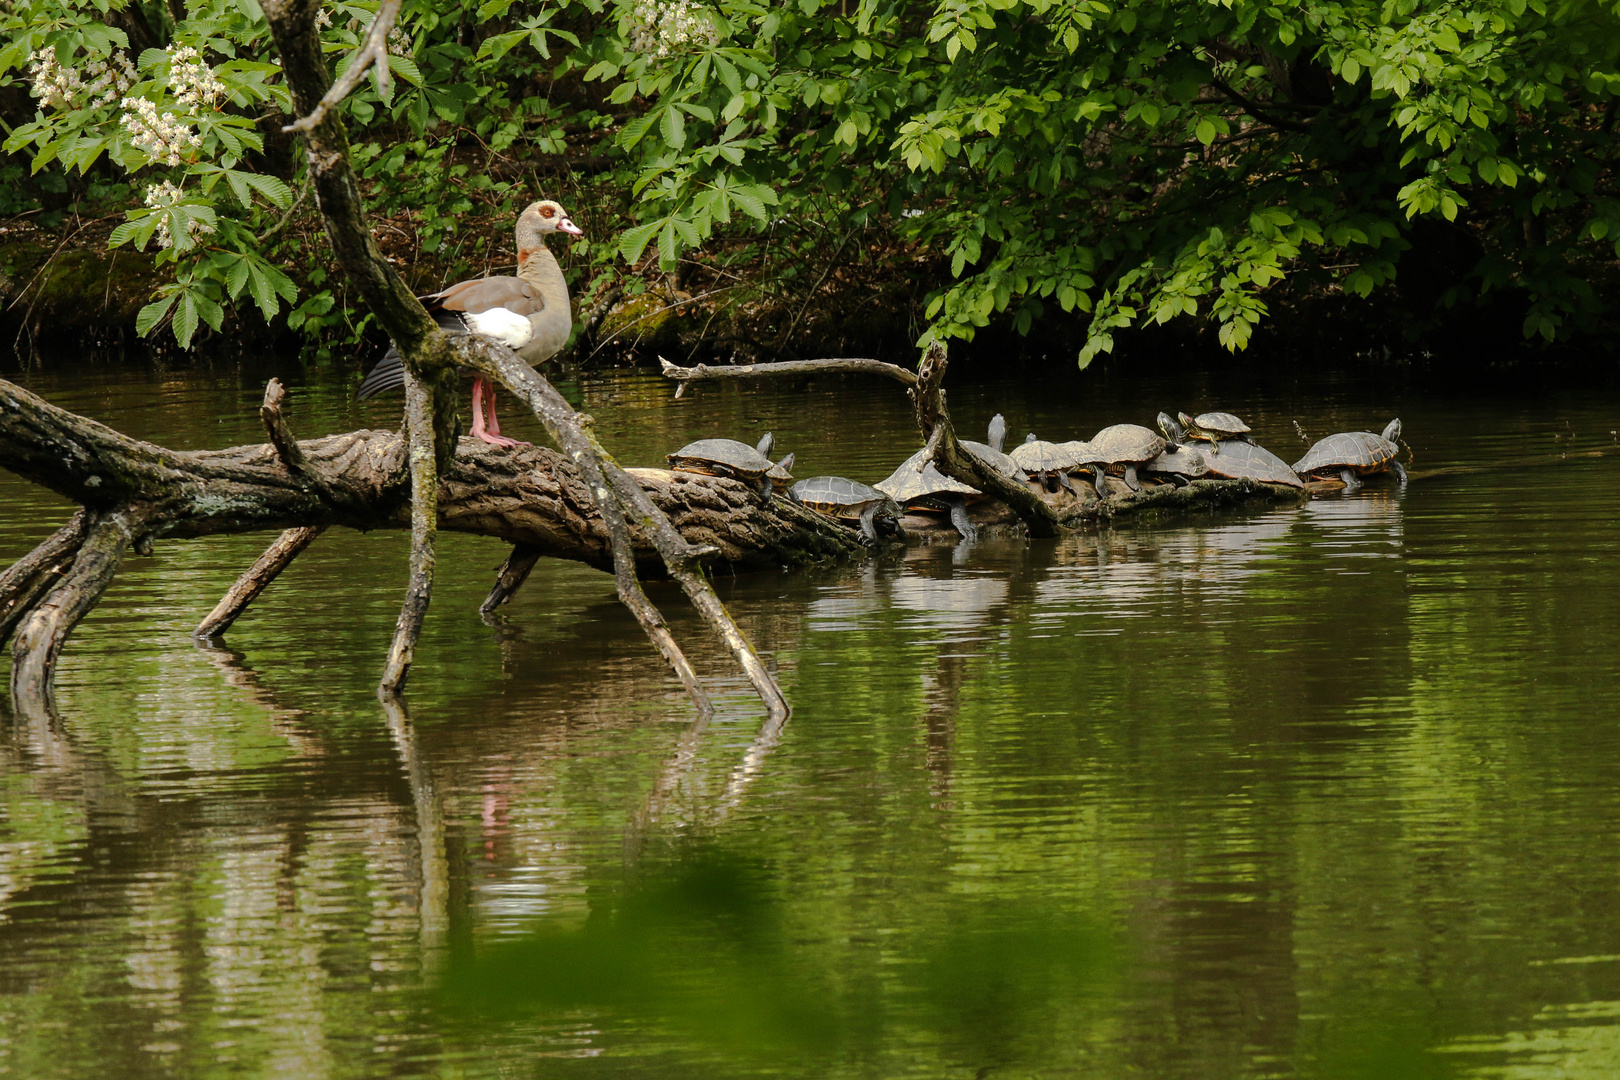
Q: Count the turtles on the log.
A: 12